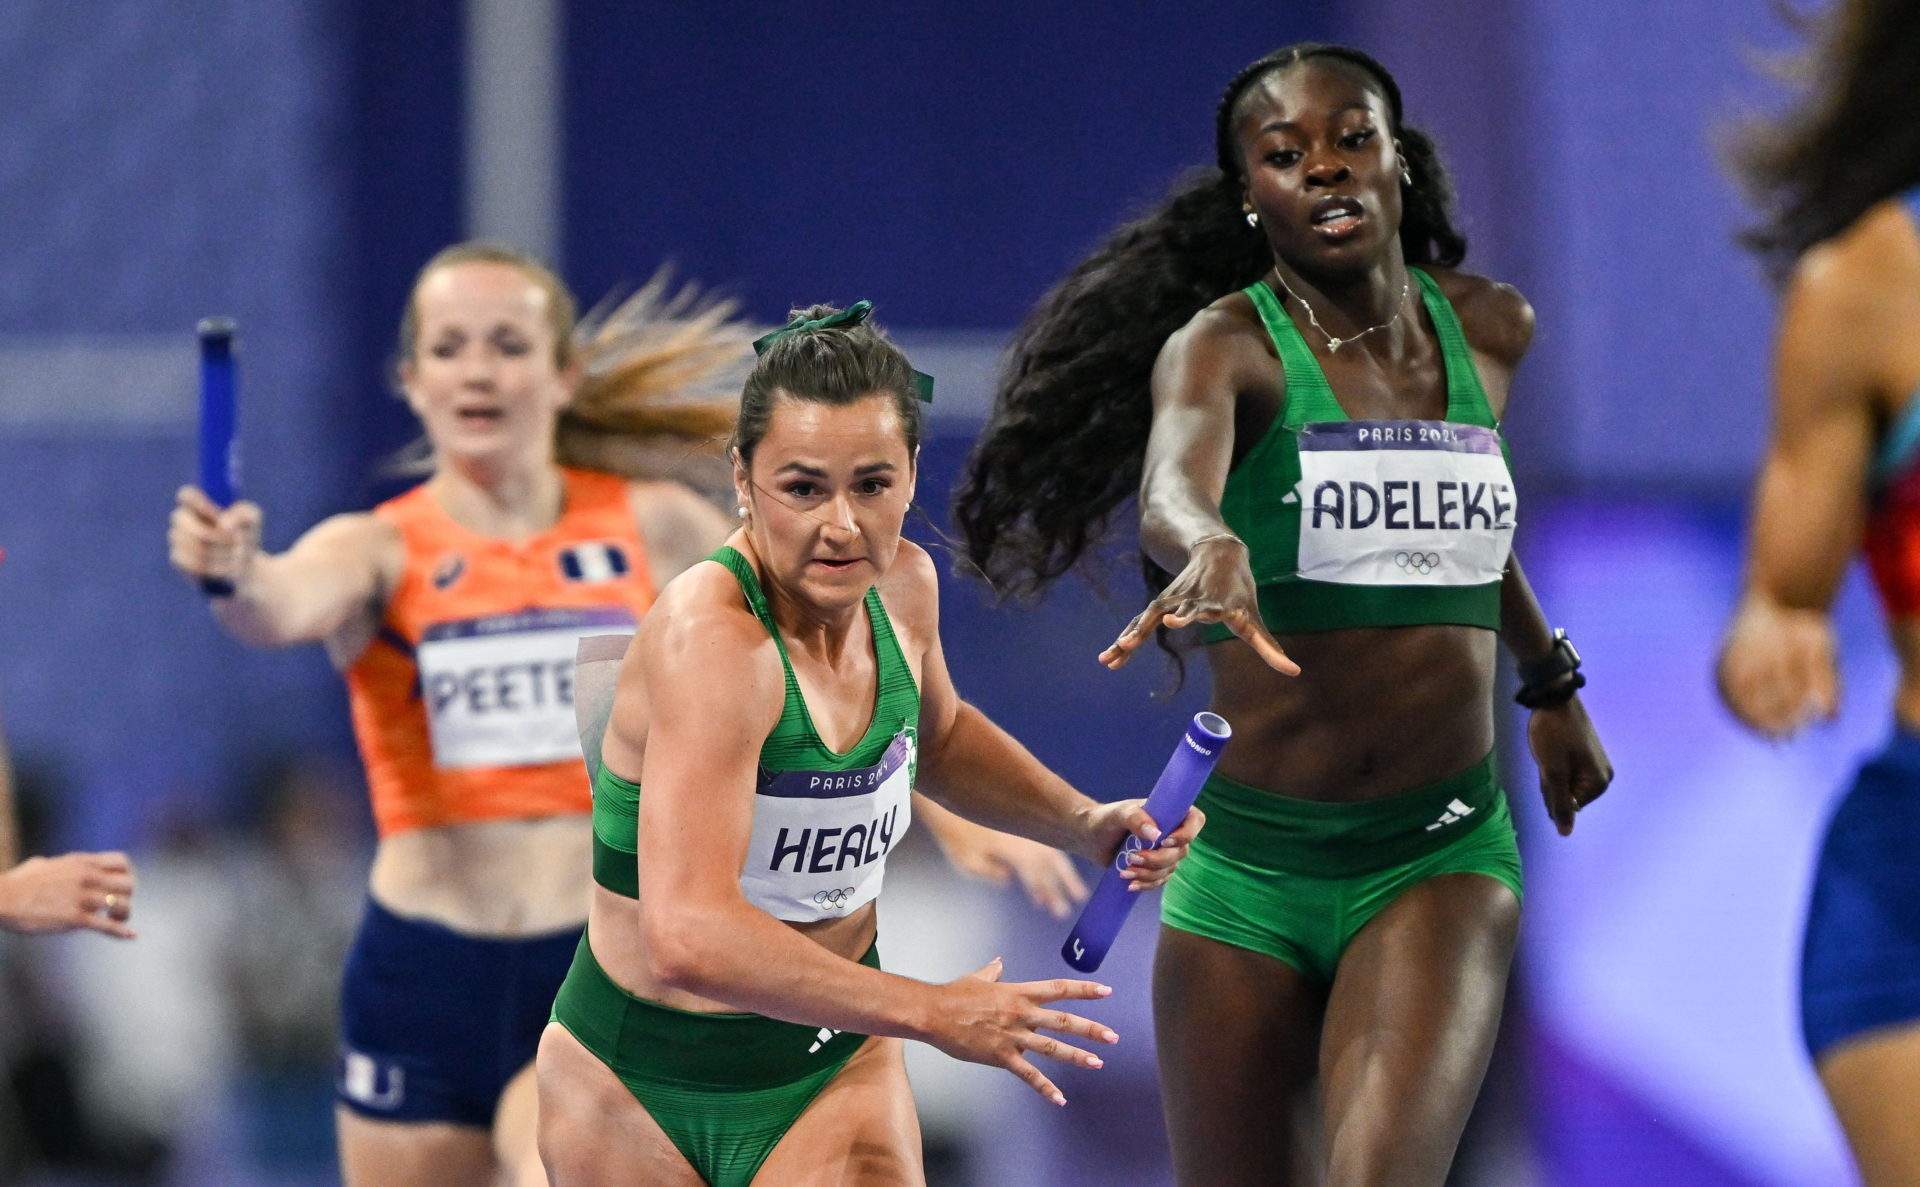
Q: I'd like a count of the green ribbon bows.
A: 1